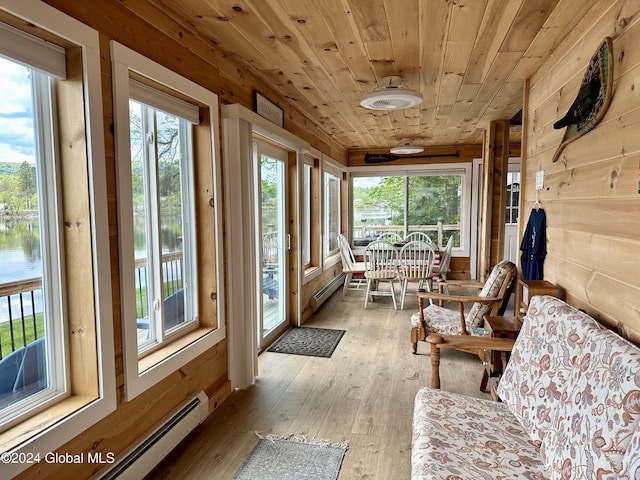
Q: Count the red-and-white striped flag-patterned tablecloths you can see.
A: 1